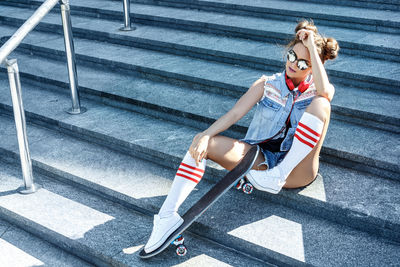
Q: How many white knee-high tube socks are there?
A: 2